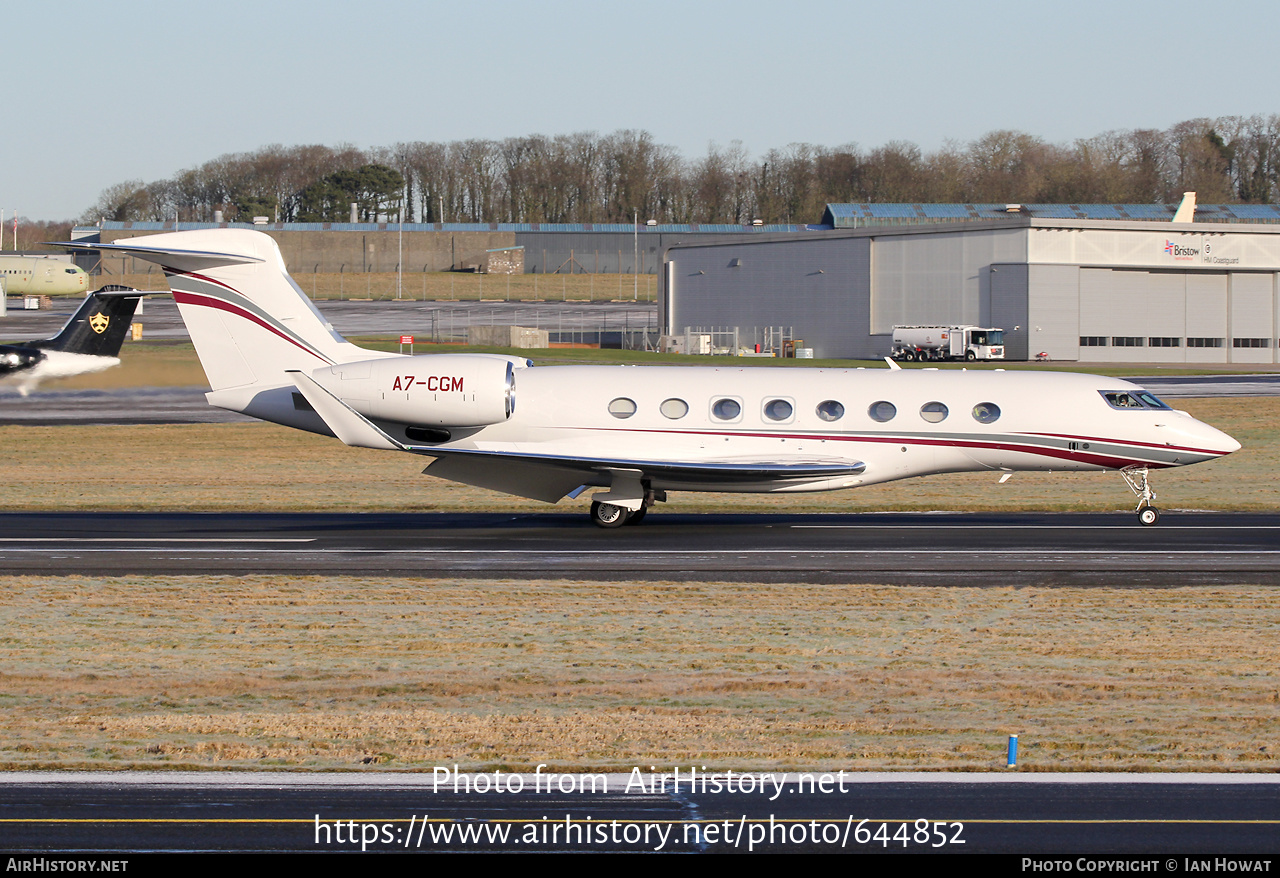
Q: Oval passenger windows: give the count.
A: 8